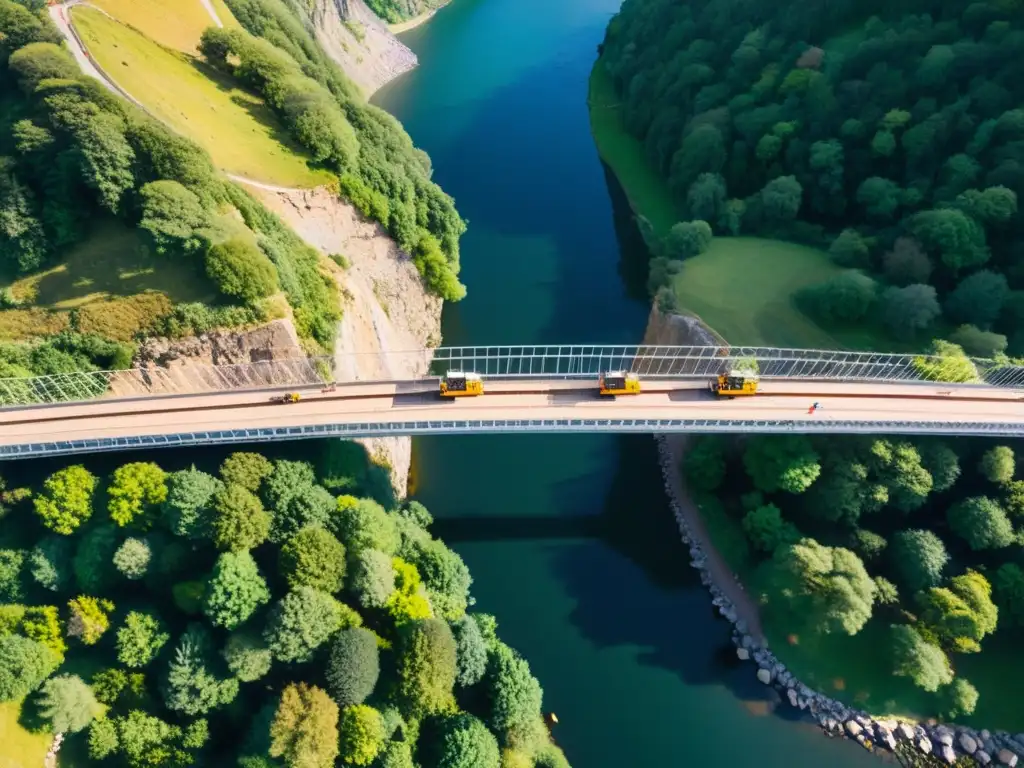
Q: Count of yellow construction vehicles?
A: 3